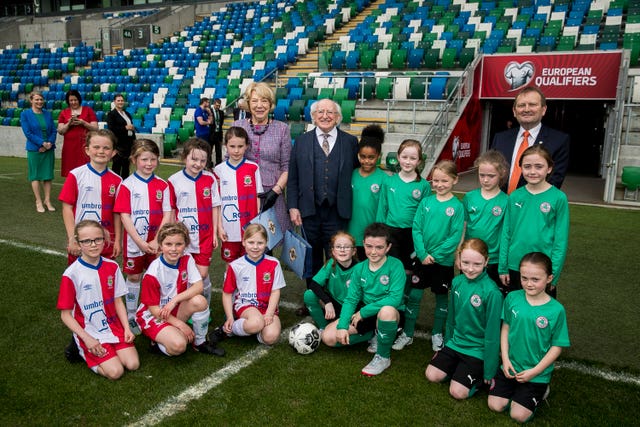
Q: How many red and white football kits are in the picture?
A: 7